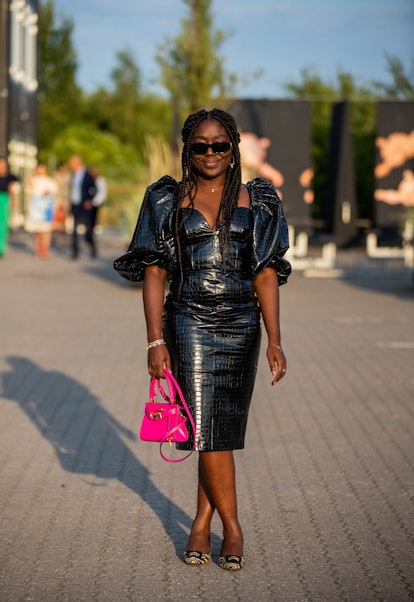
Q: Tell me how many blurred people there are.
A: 5